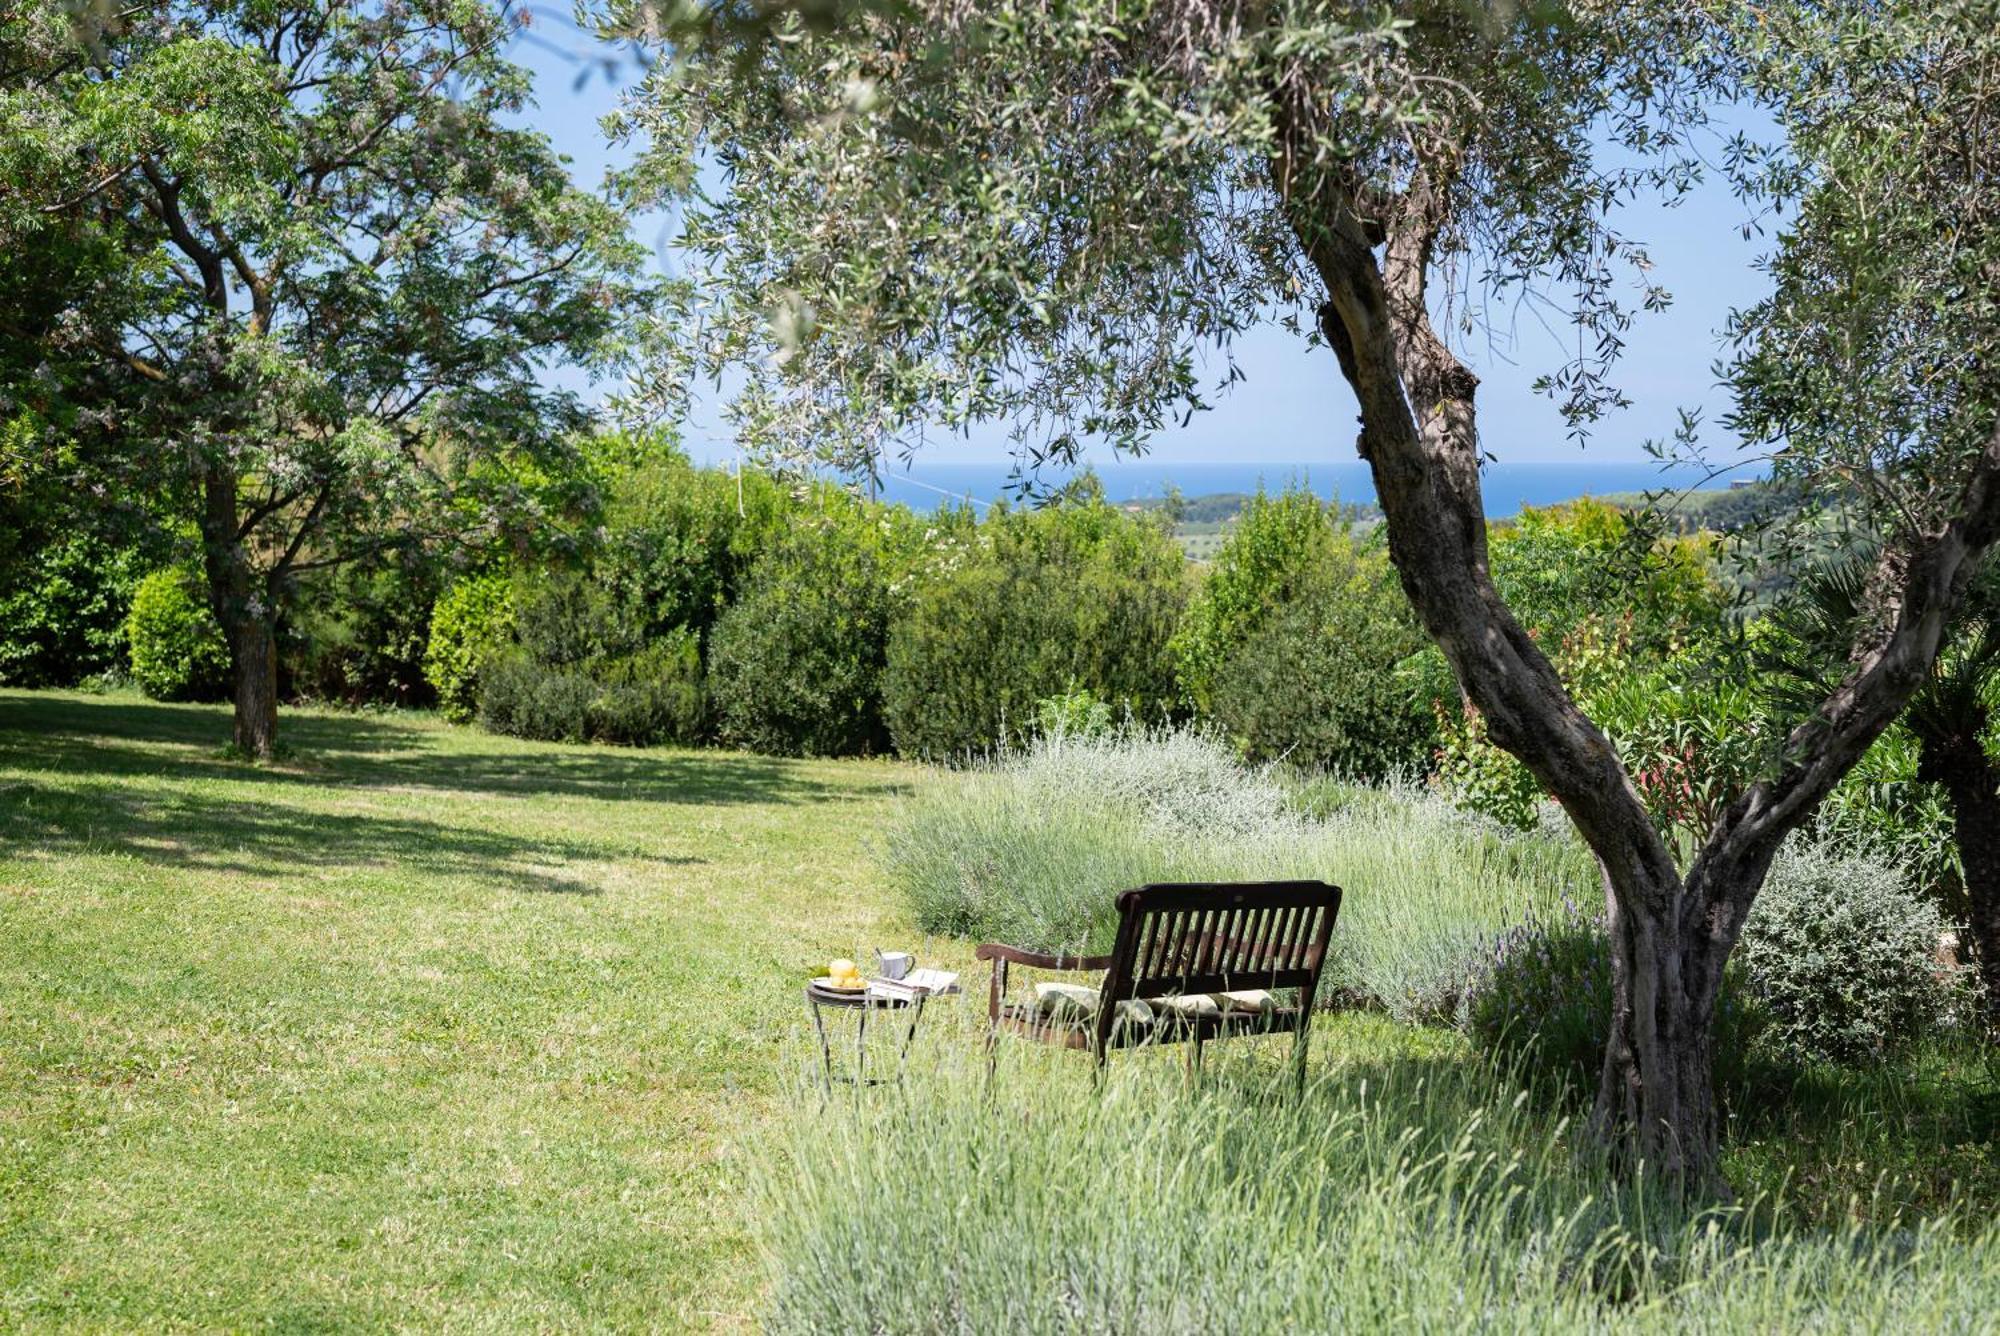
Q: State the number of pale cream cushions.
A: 3